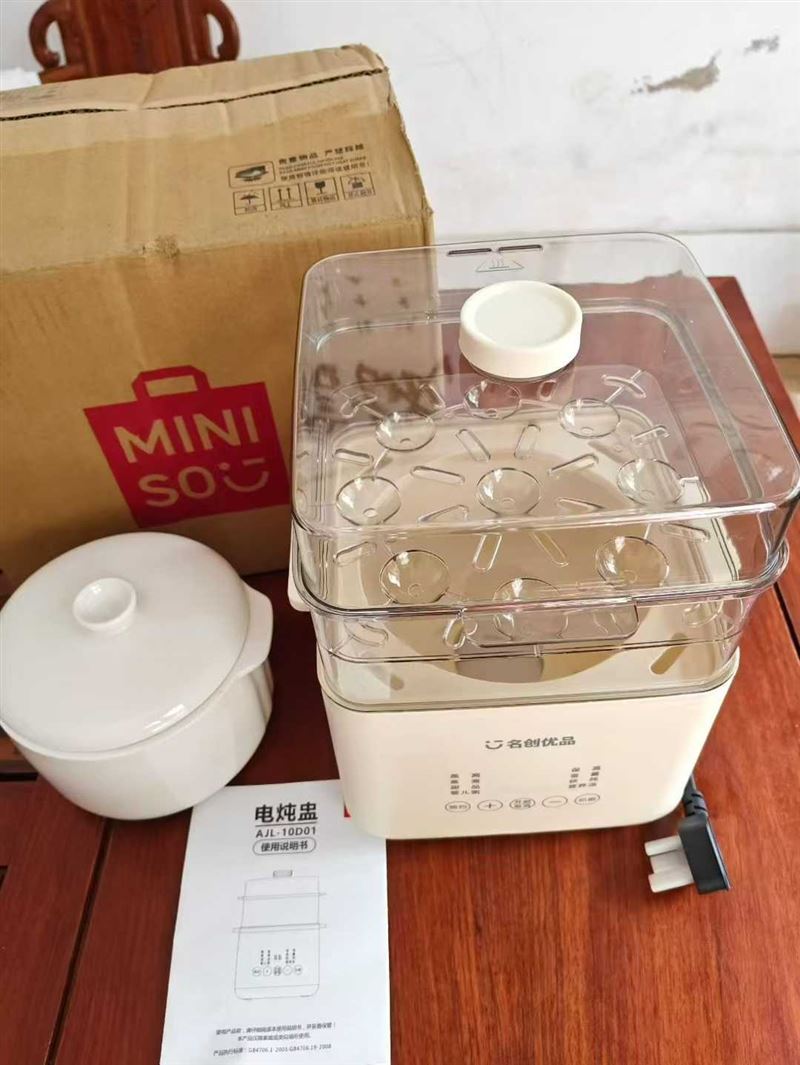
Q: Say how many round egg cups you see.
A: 9